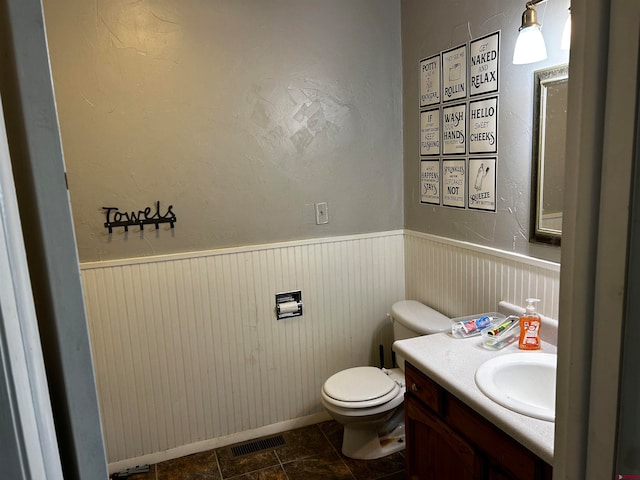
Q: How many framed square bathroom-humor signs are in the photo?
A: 9